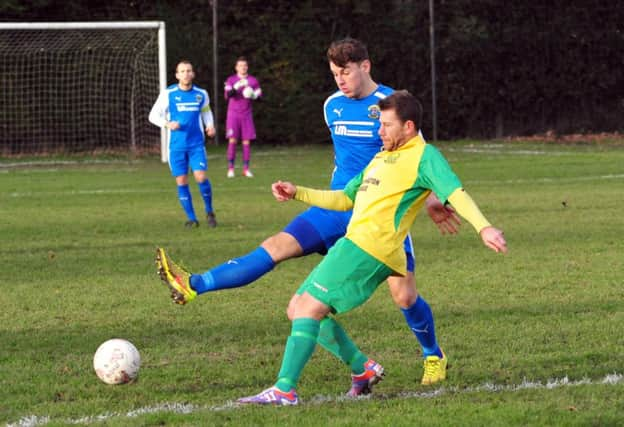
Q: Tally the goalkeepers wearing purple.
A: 1